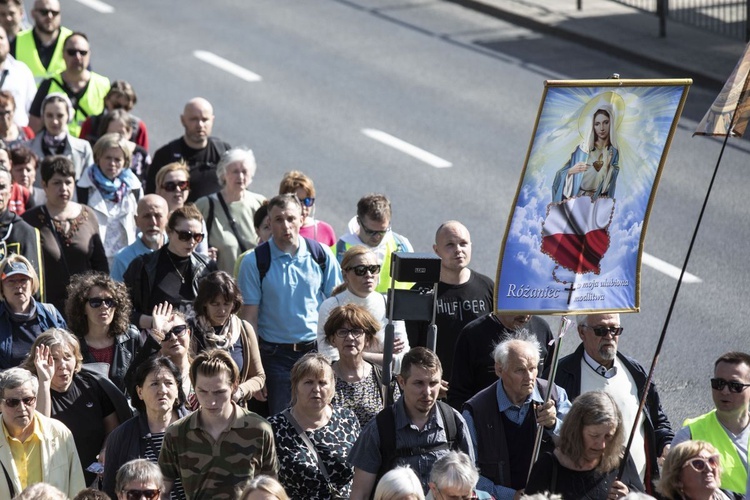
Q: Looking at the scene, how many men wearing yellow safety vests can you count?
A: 4